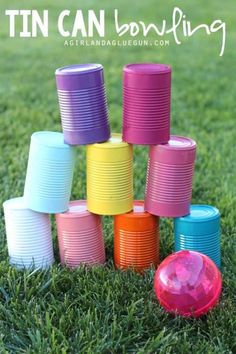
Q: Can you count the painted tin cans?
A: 9